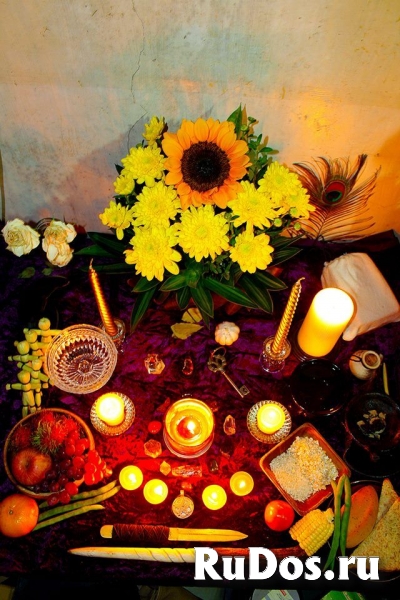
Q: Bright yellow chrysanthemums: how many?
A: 11